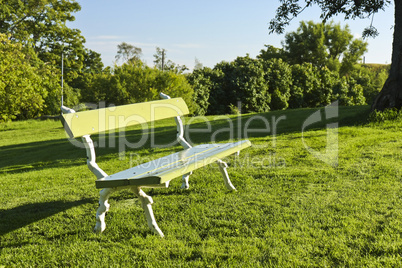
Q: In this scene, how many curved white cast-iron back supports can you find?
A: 2